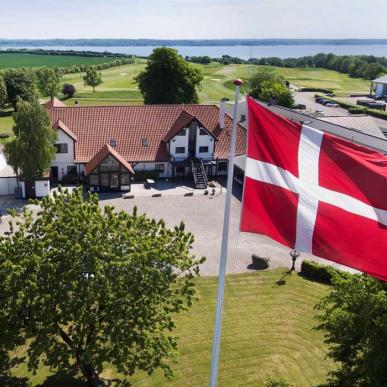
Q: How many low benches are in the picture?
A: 3